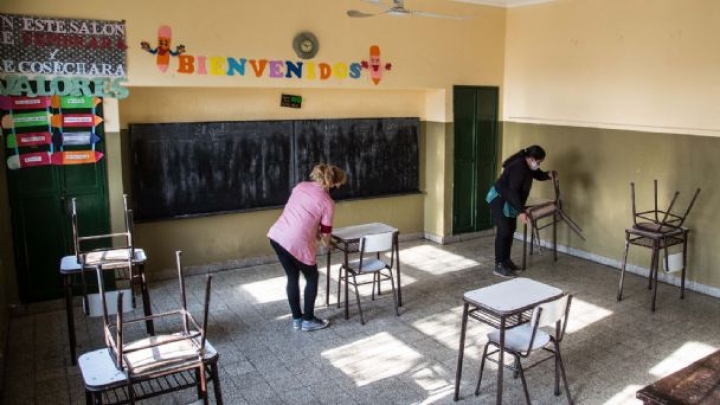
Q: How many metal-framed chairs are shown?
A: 6